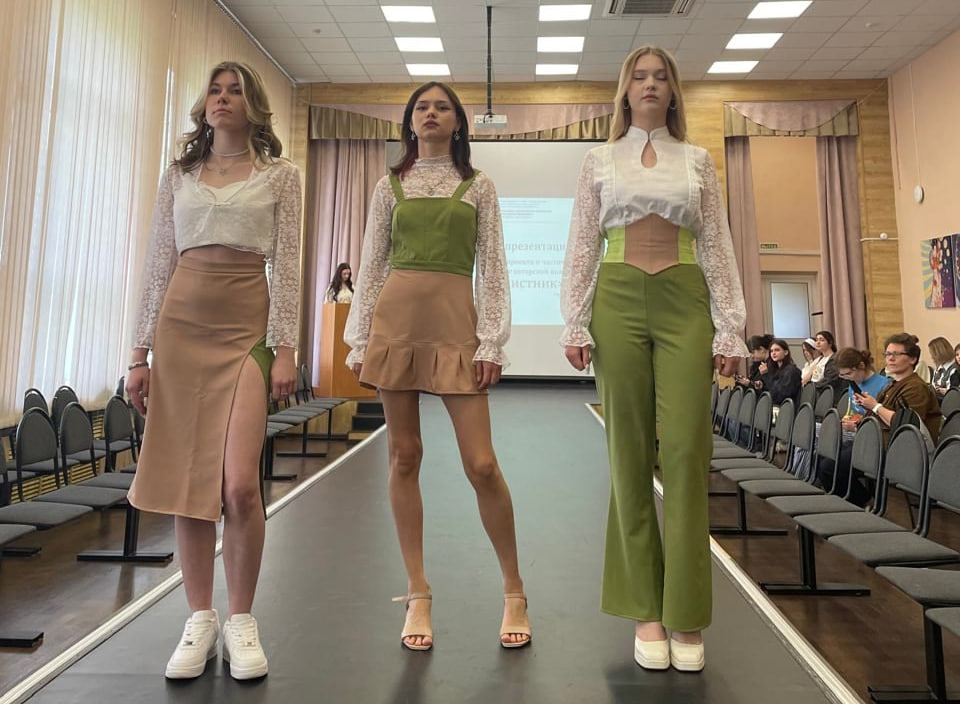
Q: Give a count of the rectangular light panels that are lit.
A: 9